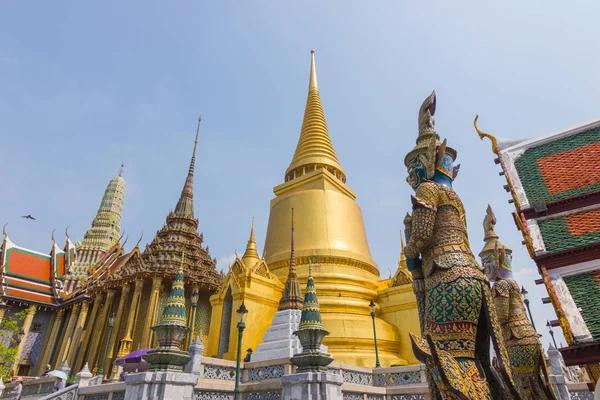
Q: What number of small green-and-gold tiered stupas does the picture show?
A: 2